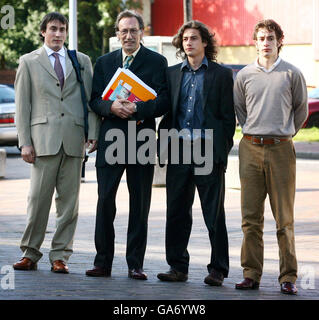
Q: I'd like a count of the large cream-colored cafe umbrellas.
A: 0